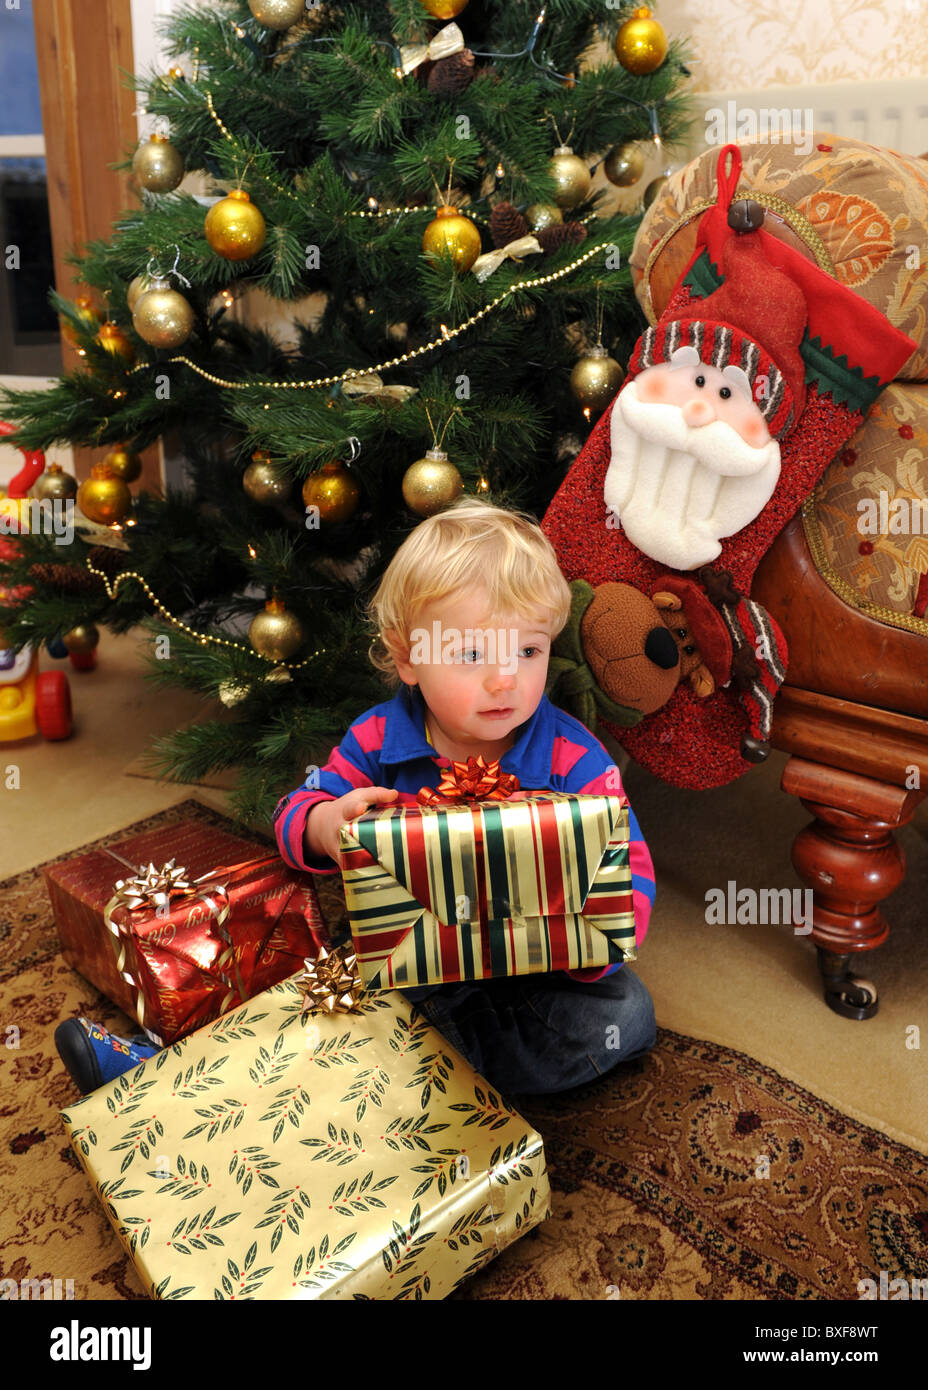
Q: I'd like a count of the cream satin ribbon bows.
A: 5